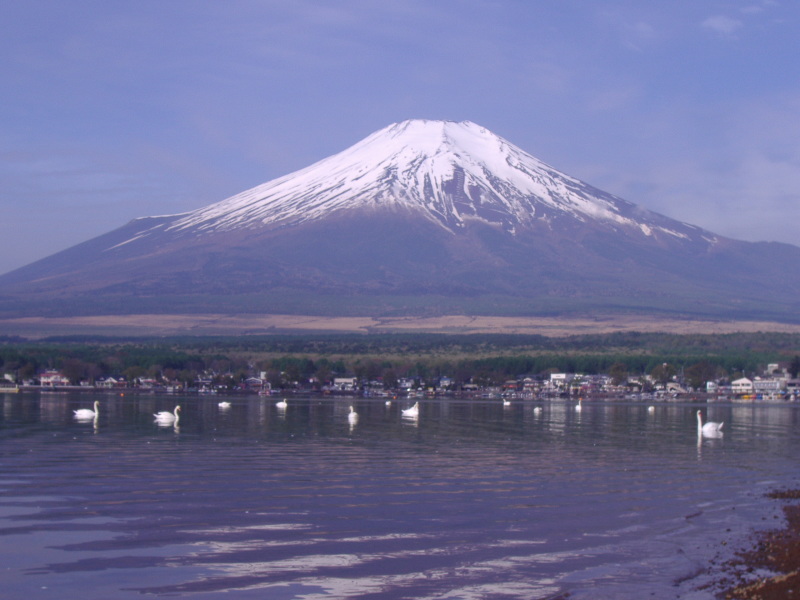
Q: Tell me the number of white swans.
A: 12